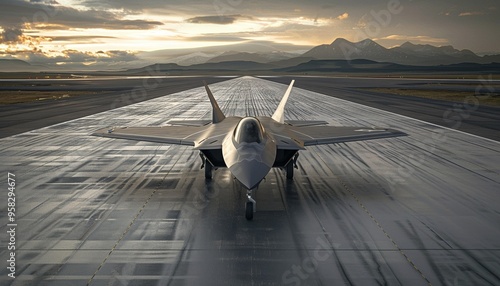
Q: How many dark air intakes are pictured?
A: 2